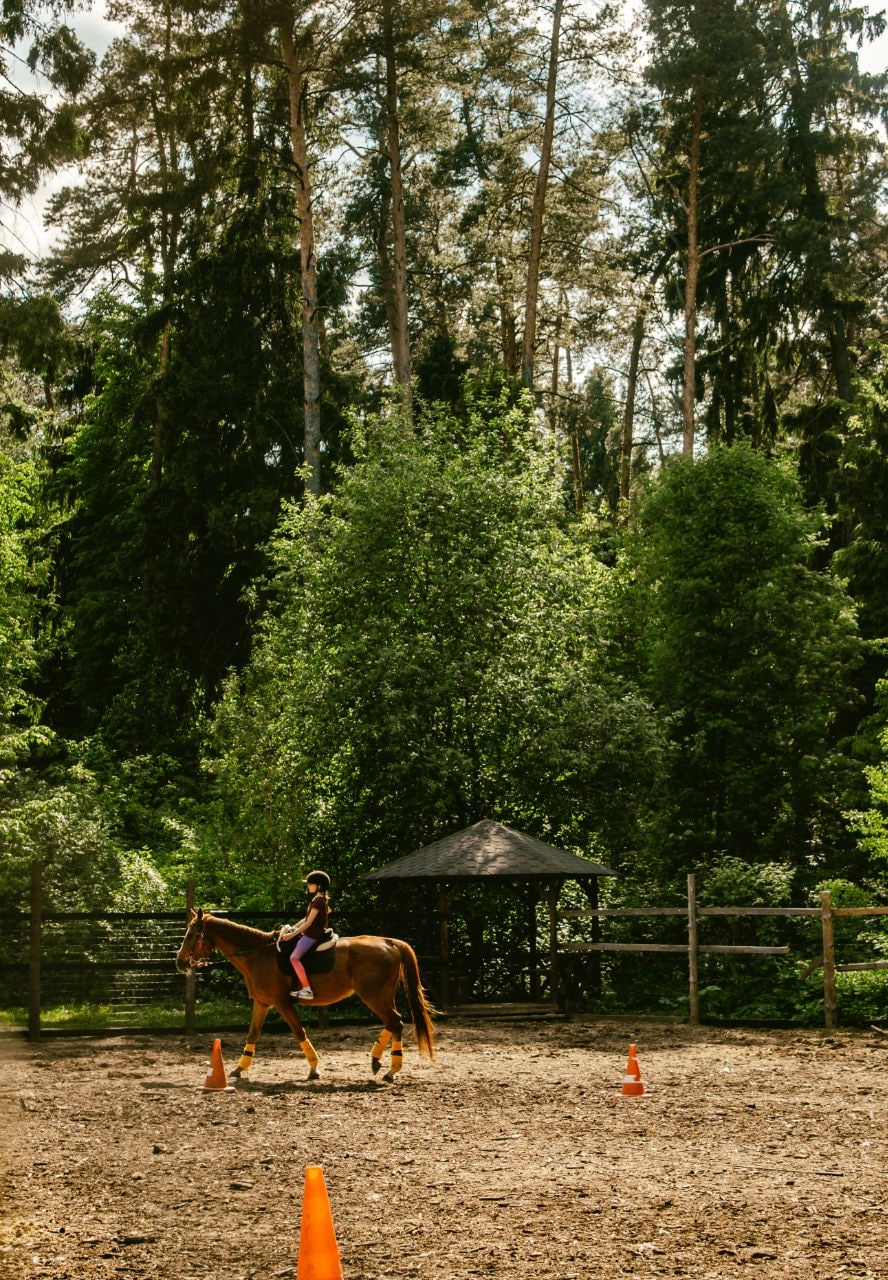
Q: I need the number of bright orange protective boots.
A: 4